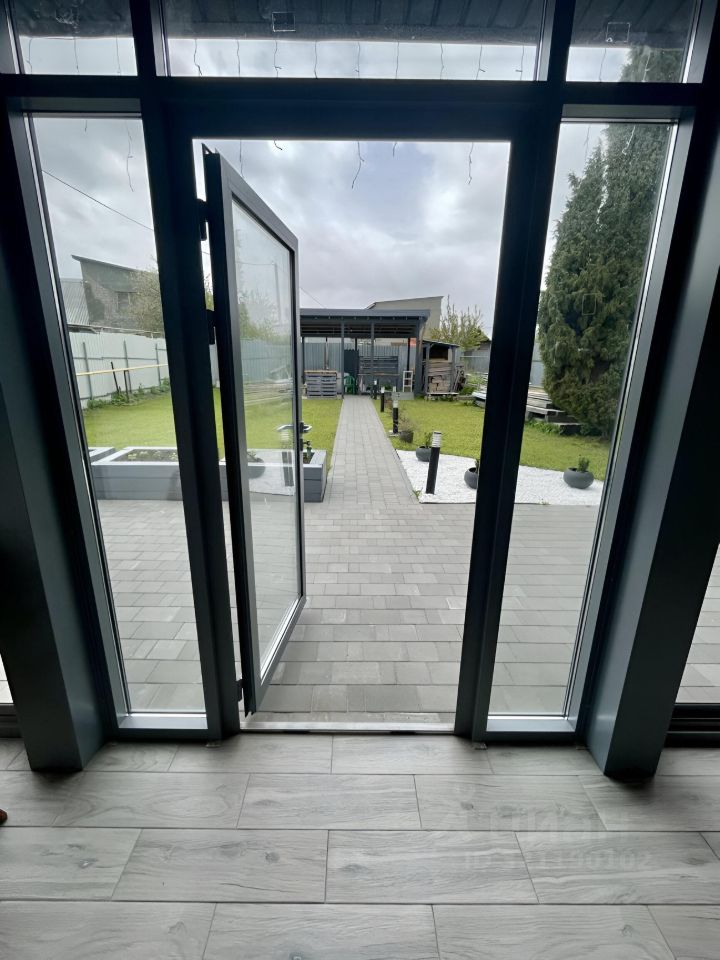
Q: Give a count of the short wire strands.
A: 14